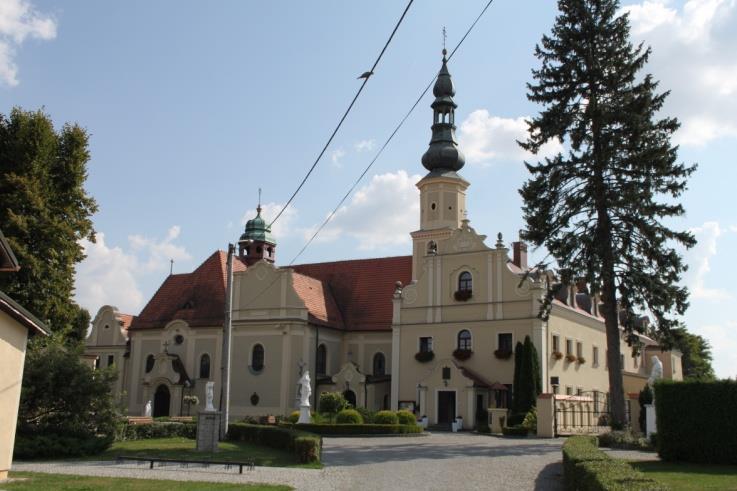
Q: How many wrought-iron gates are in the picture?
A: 1